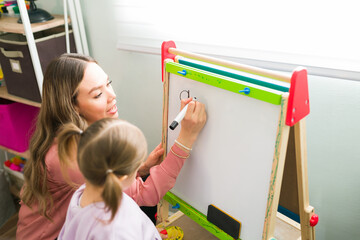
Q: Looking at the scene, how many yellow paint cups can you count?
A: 1